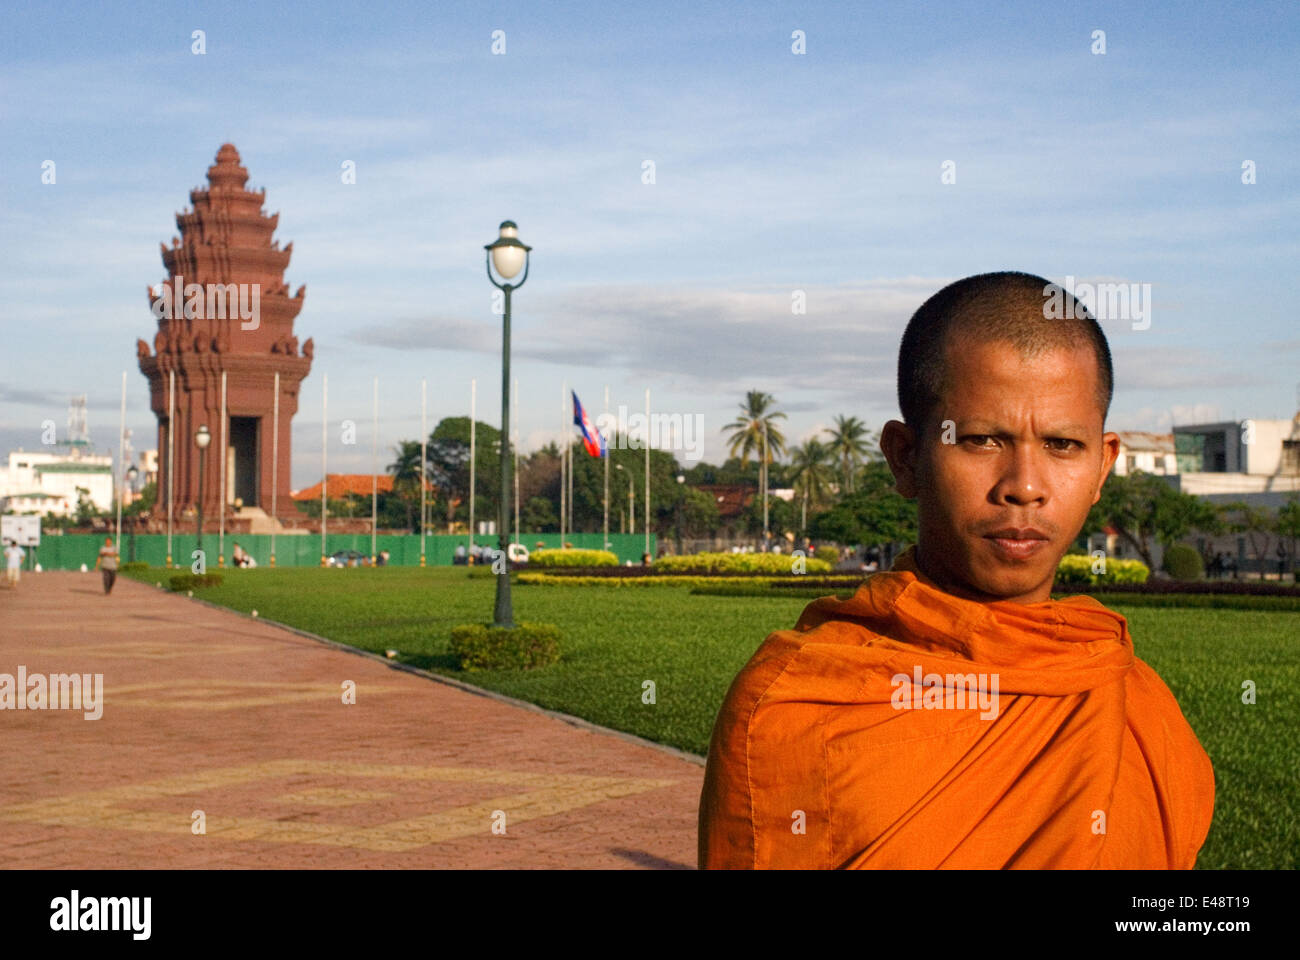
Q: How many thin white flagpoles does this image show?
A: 13